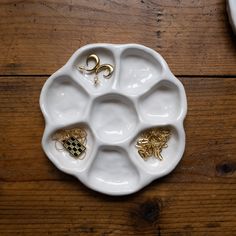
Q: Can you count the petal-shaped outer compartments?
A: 7